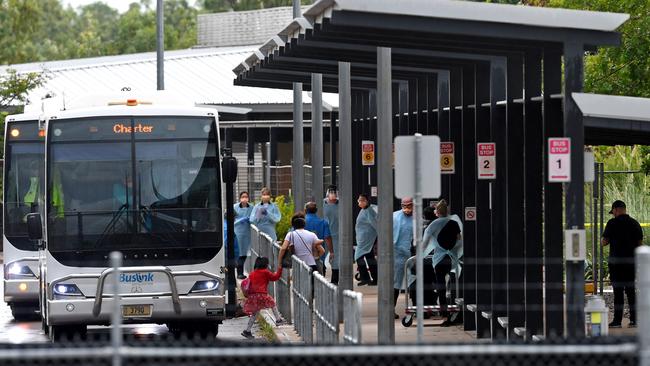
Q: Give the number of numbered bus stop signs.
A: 4